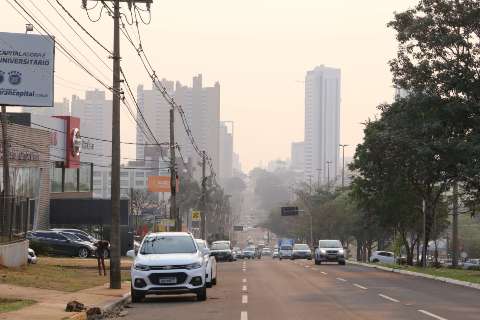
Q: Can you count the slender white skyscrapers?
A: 1